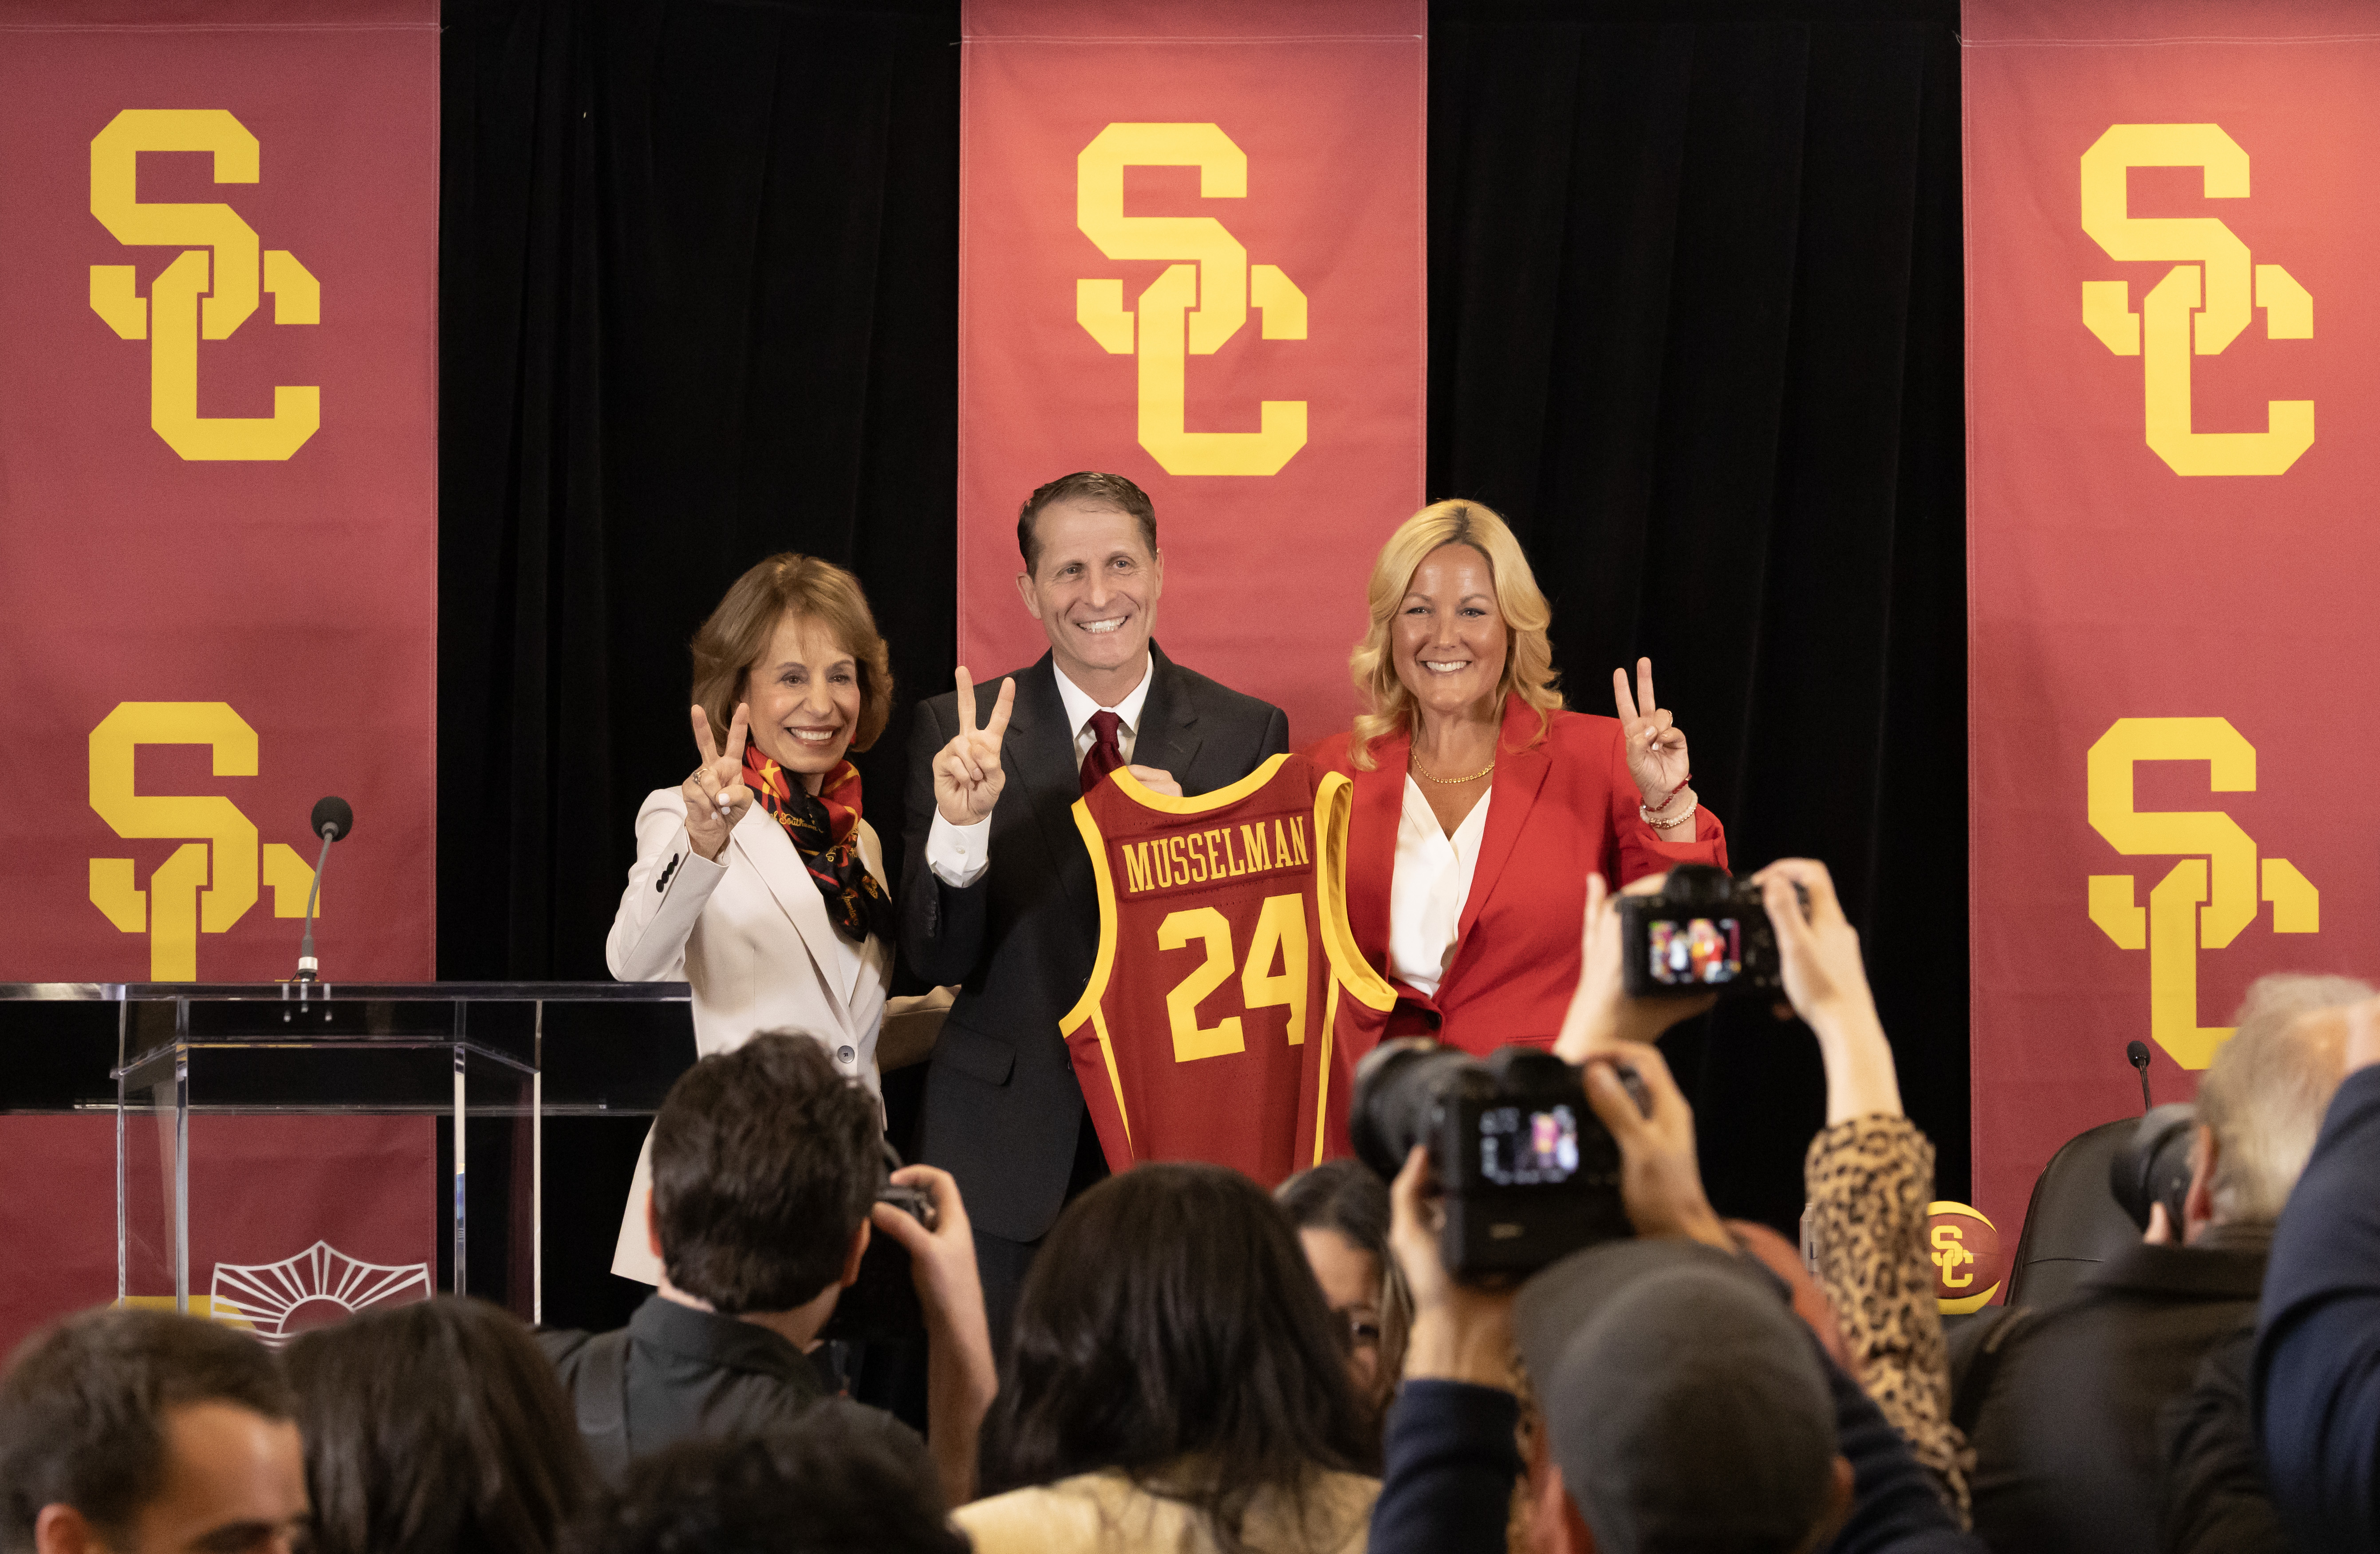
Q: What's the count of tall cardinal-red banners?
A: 3